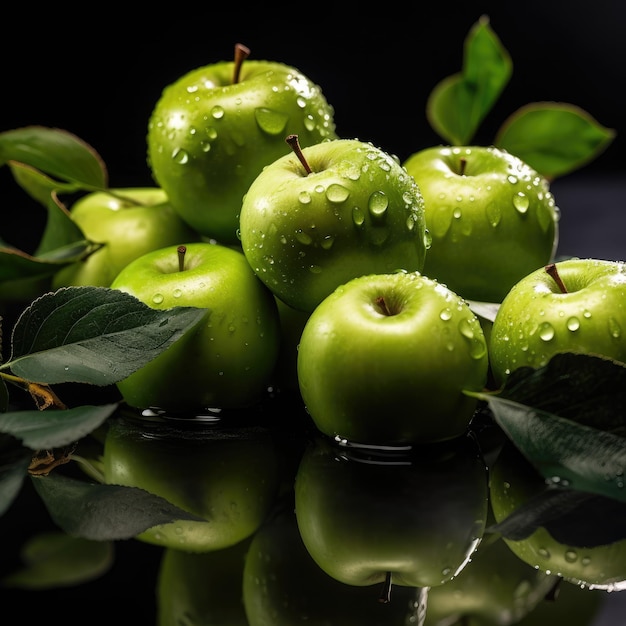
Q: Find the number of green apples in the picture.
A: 7